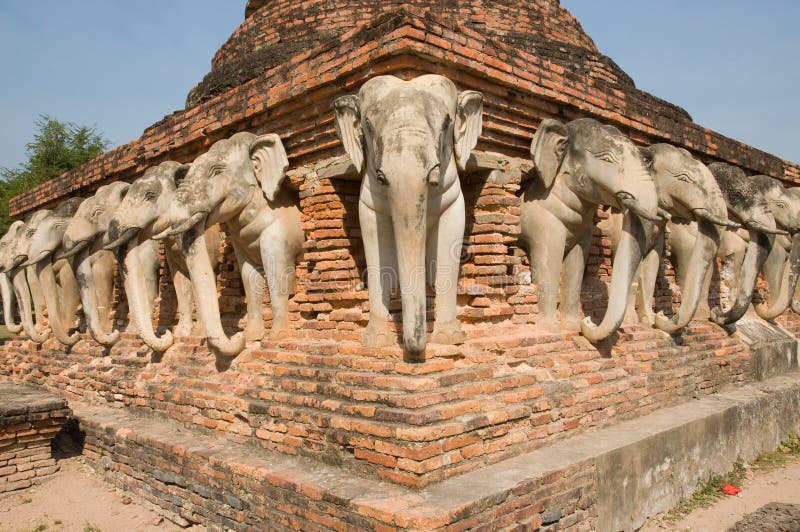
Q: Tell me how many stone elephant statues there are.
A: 11